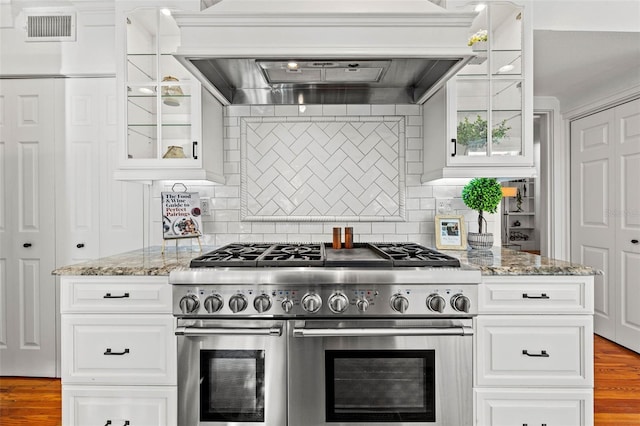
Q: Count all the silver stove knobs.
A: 11